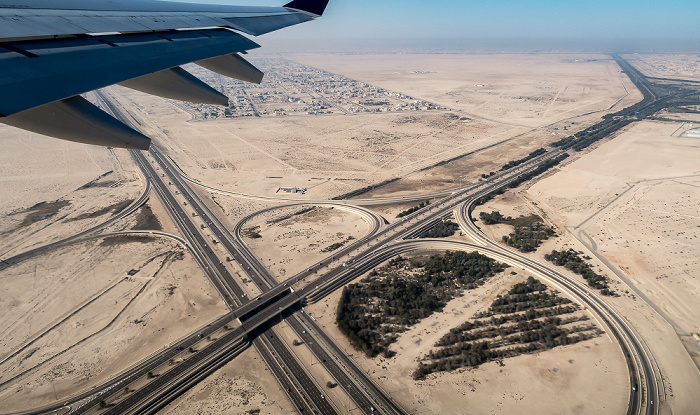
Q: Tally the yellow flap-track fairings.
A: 0